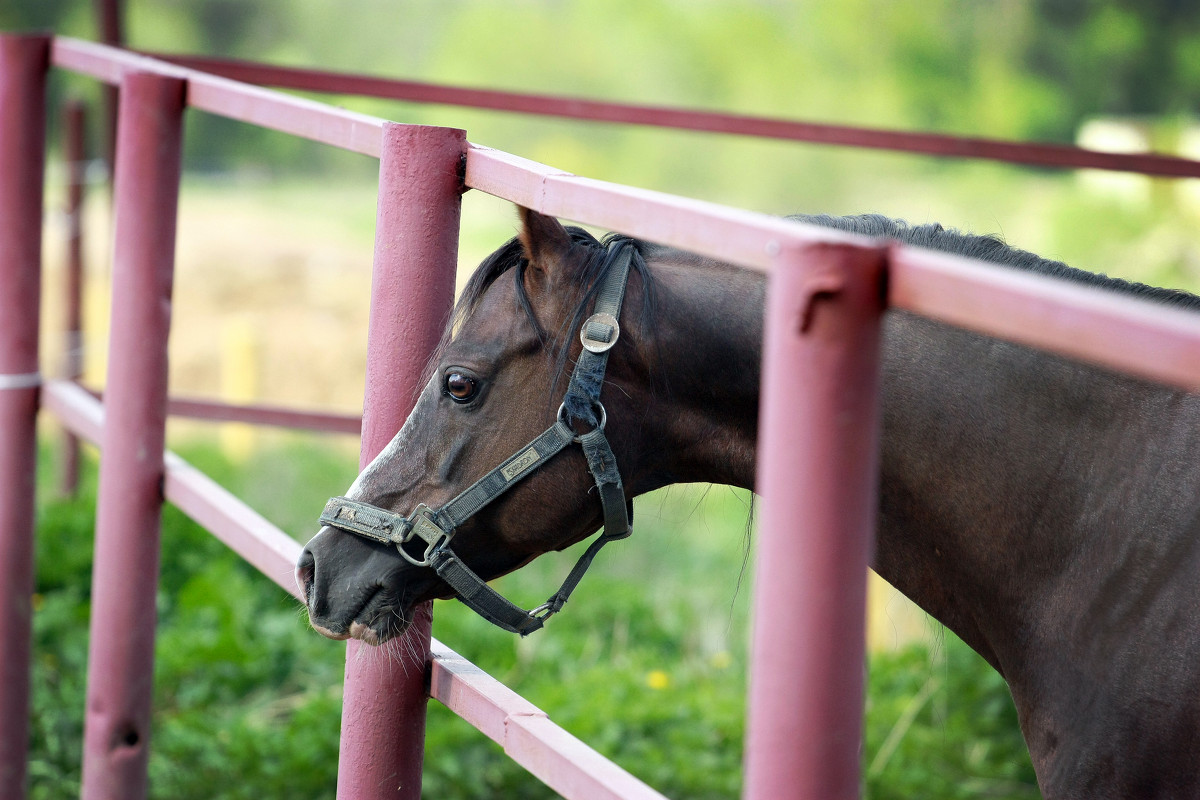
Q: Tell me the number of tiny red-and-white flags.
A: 0